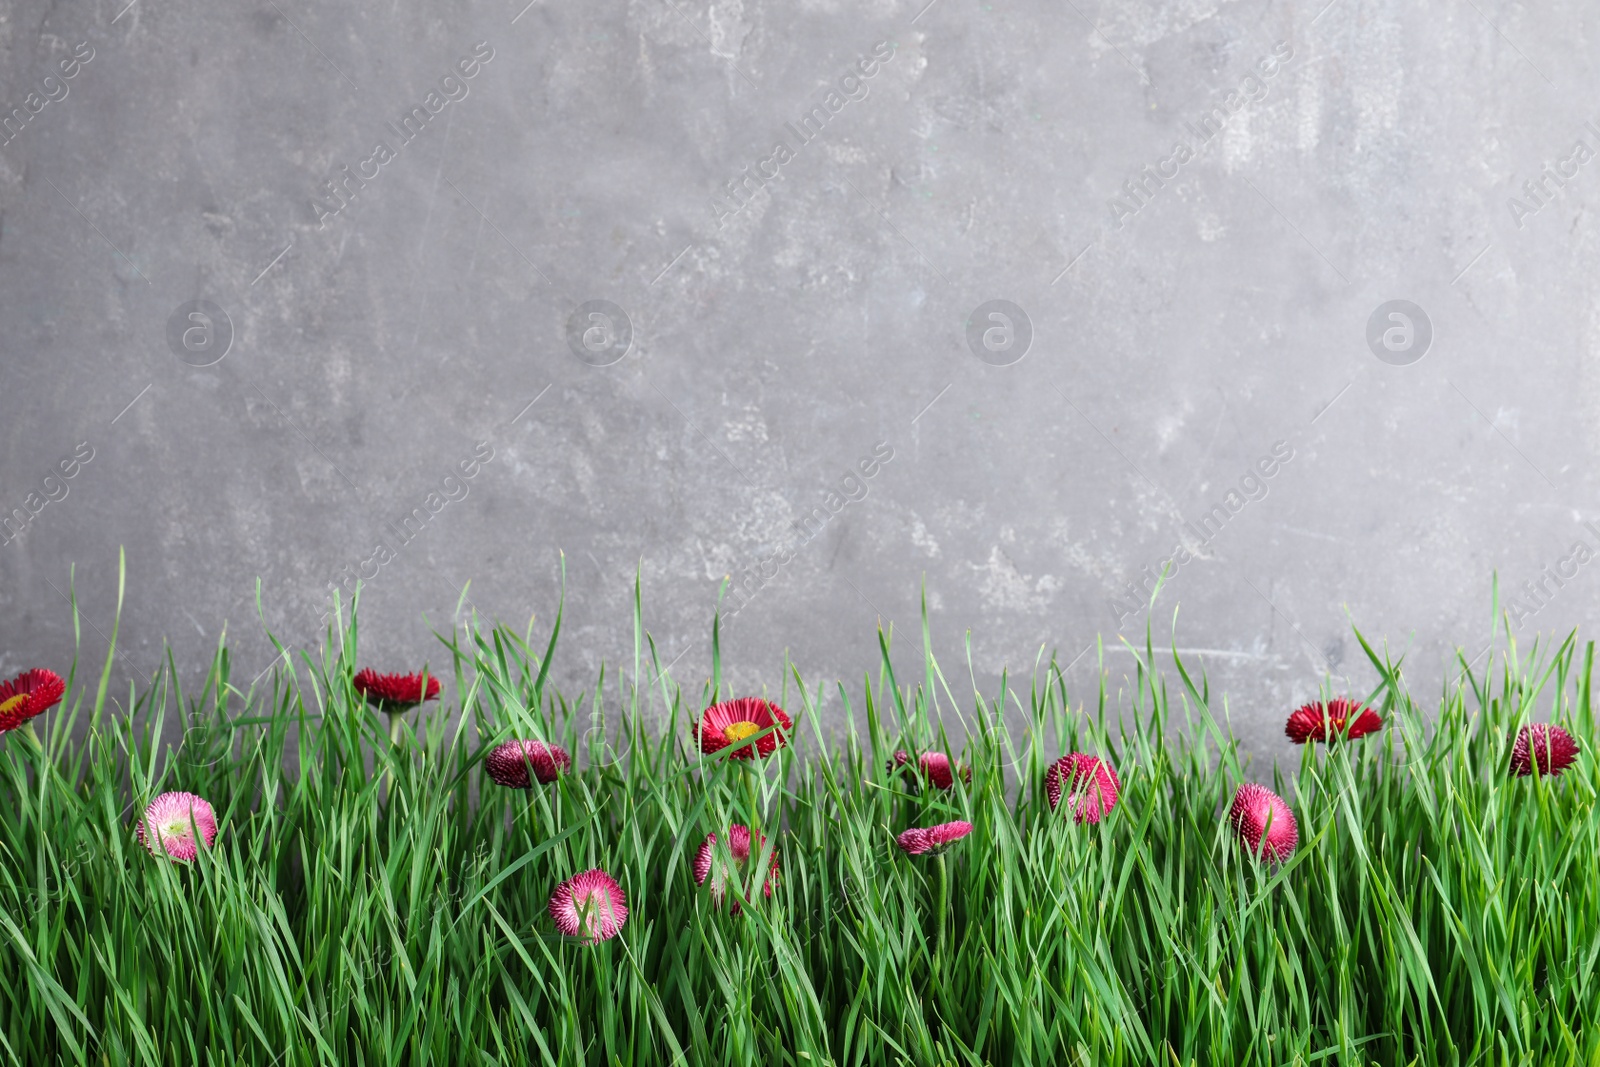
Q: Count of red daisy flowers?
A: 4